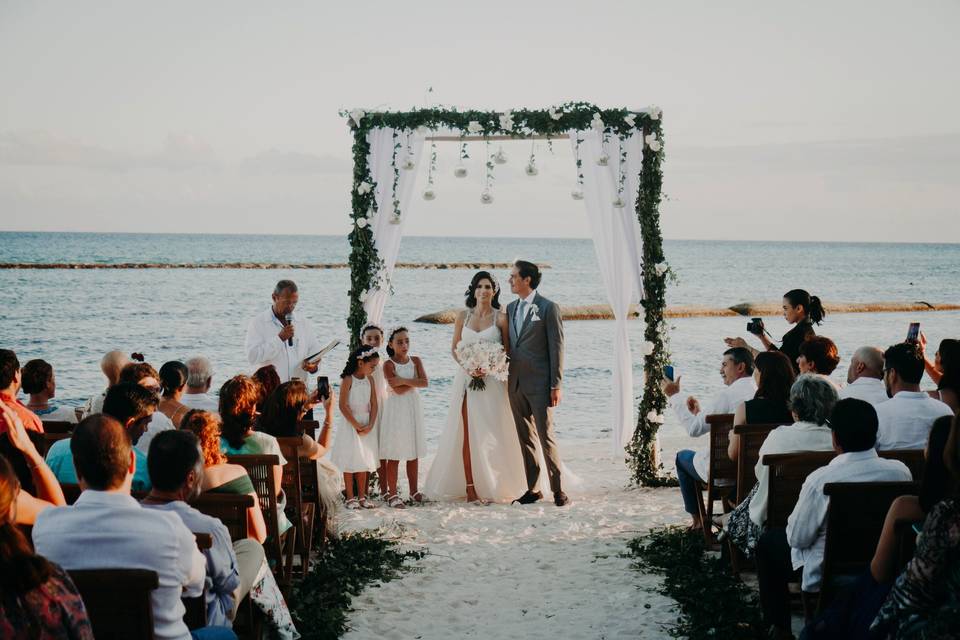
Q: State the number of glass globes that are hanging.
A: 10